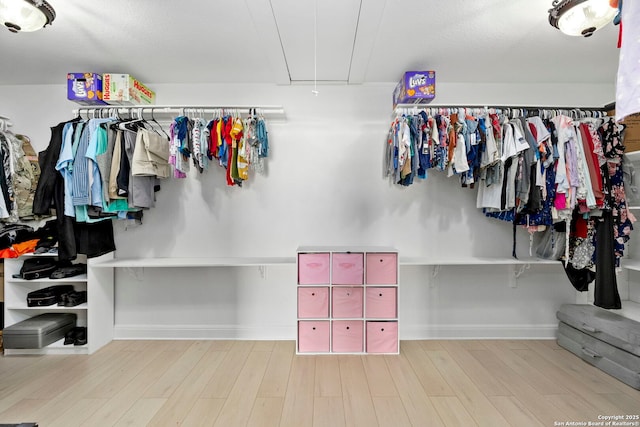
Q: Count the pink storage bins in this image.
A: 9